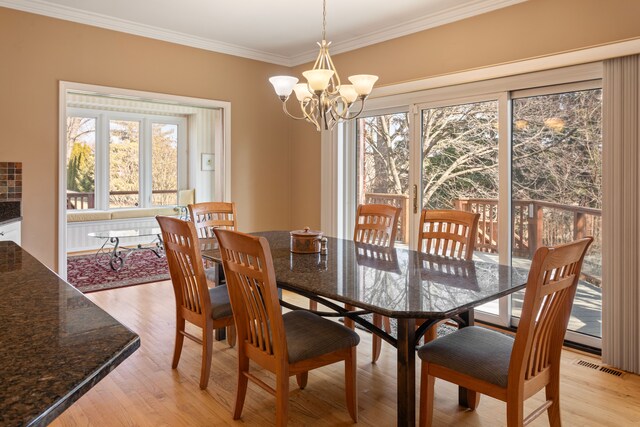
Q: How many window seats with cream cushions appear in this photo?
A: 1